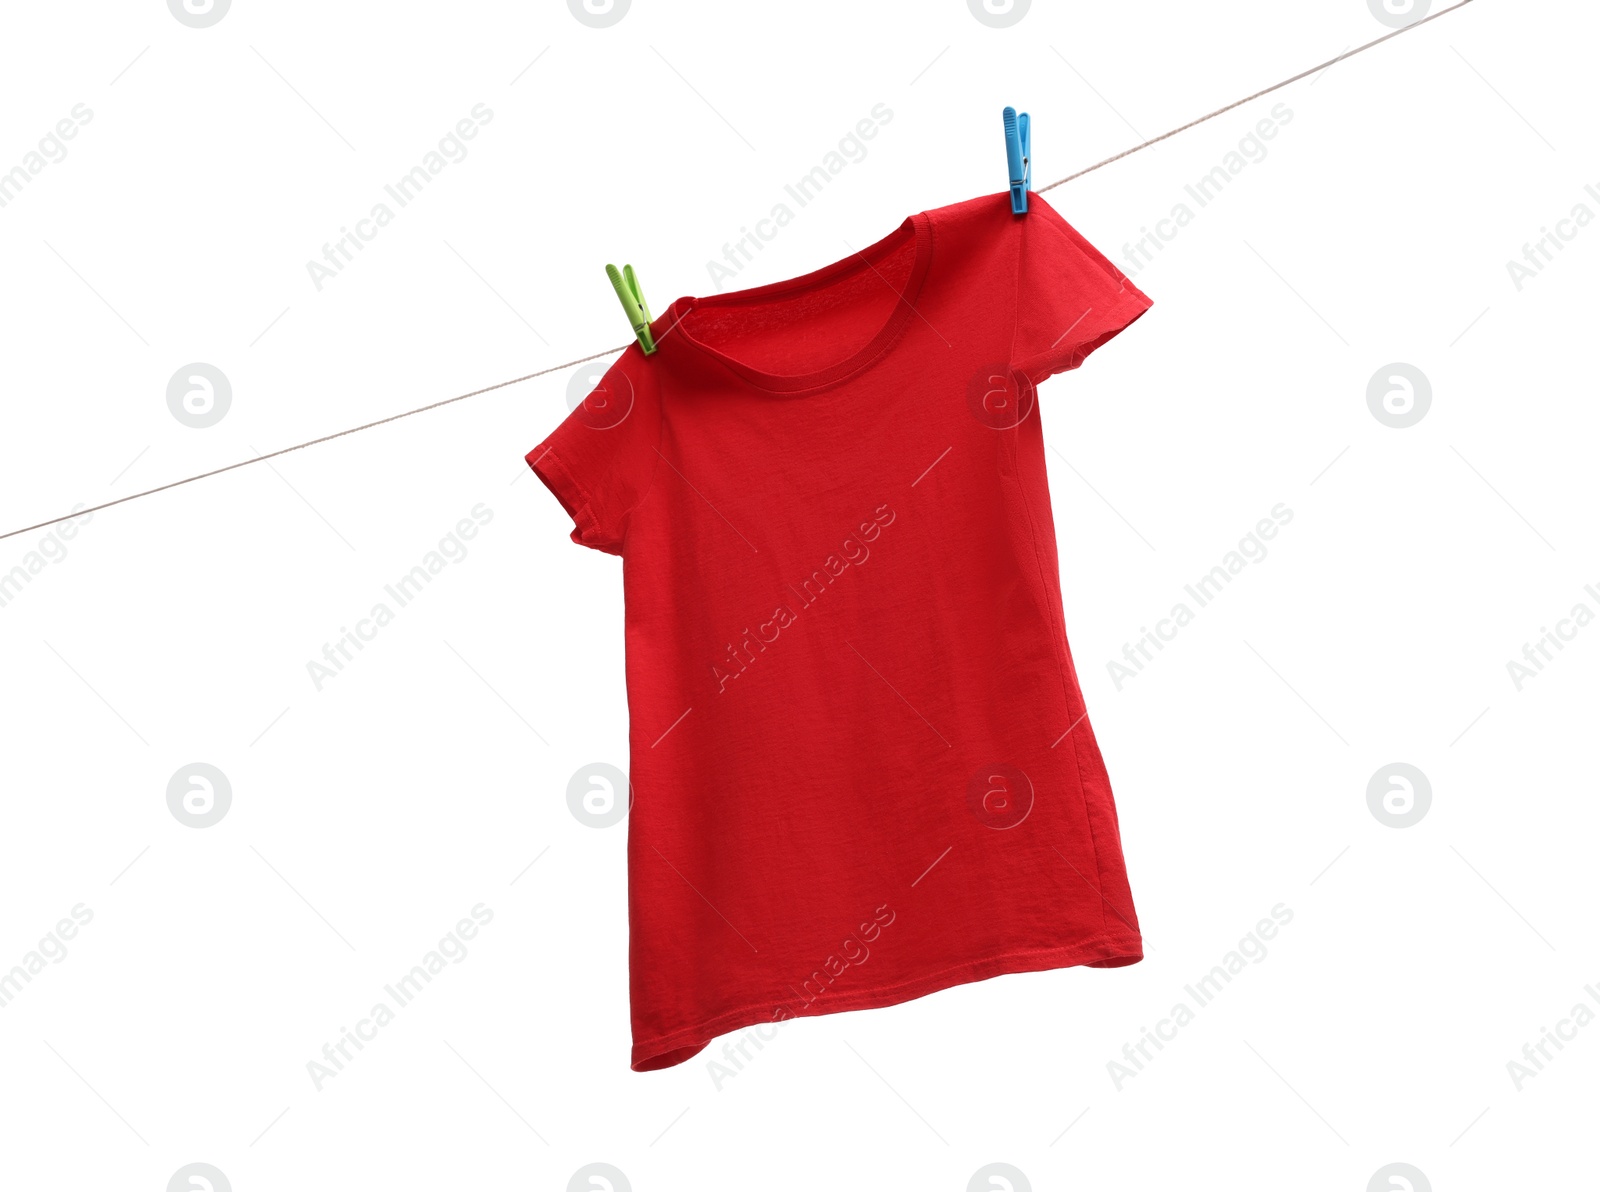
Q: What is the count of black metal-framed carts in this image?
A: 0